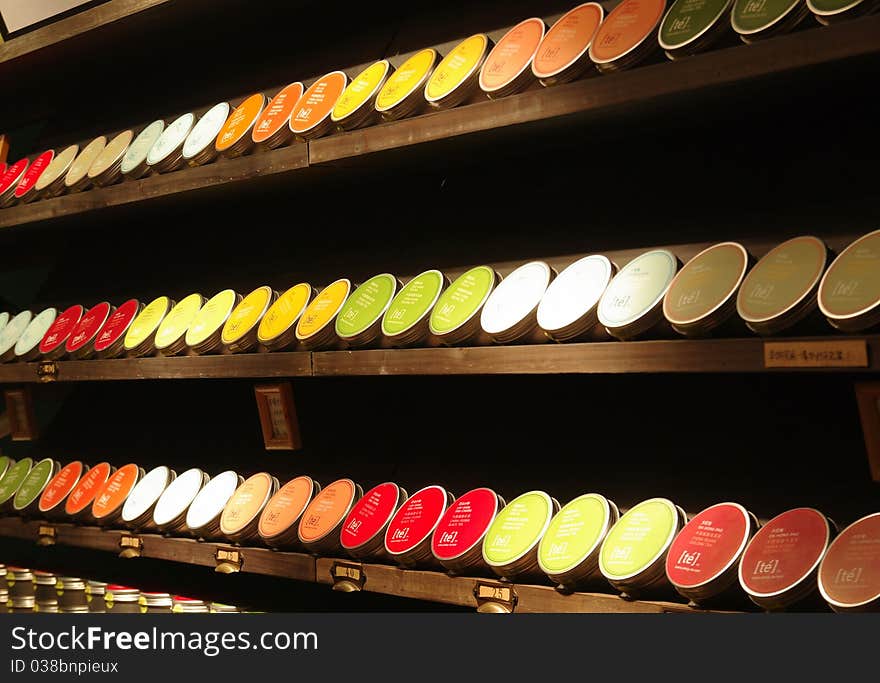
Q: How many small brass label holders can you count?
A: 6